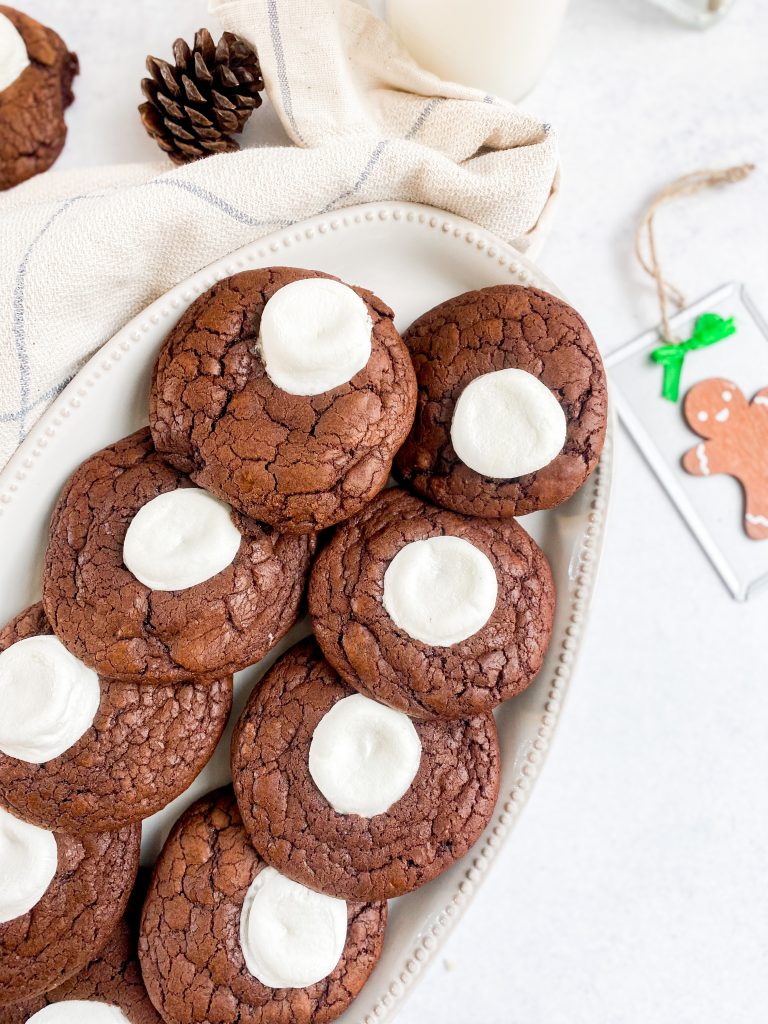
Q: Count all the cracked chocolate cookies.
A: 10